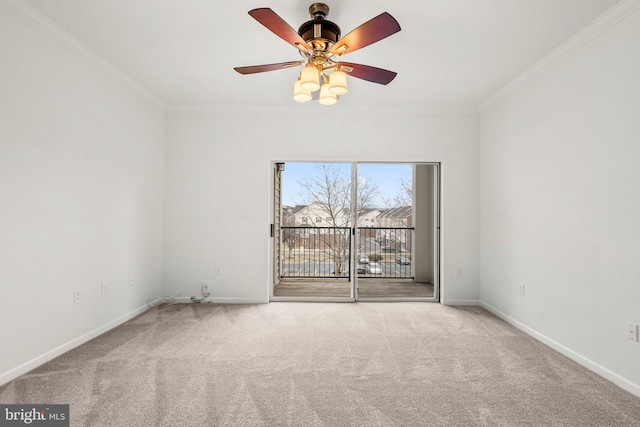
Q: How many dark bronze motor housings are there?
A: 1